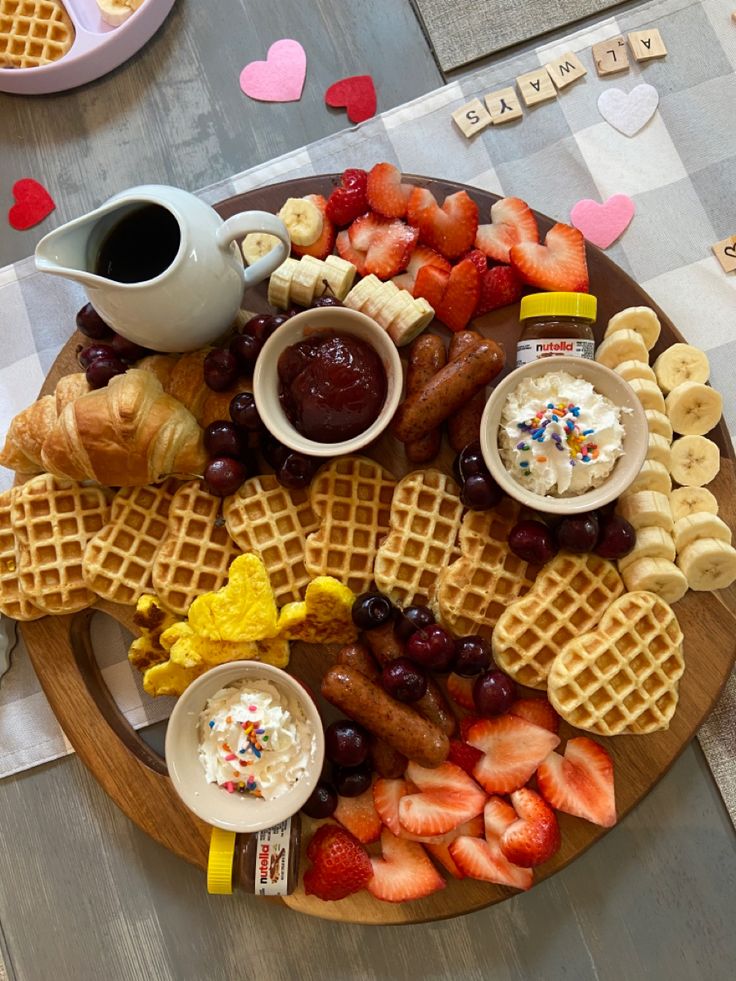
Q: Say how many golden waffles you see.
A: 11